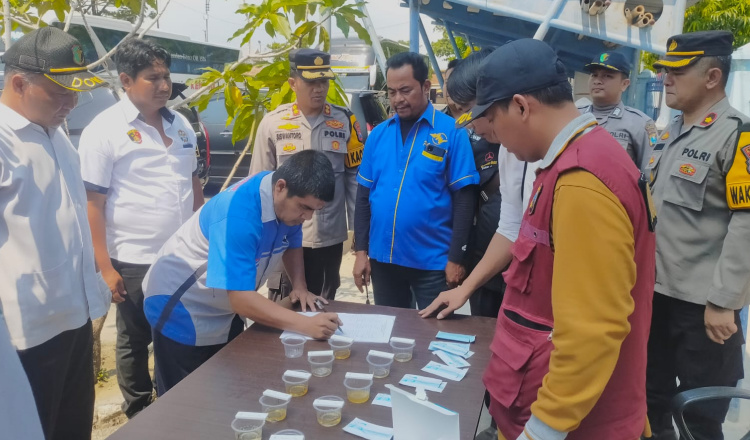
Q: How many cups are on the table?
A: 11